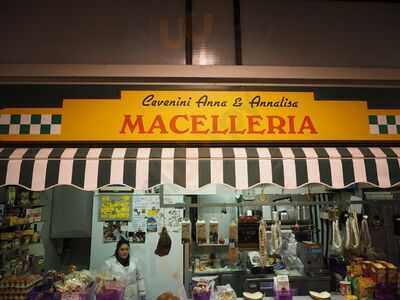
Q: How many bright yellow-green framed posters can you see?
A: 1